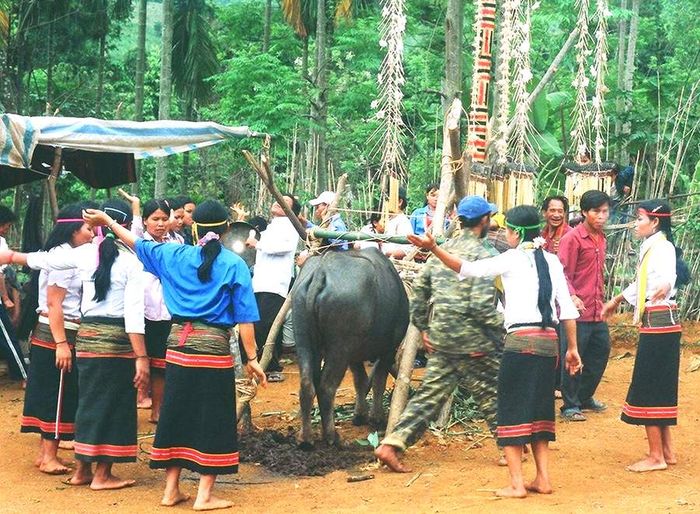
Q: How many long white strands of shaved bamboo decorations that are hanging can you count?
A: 5